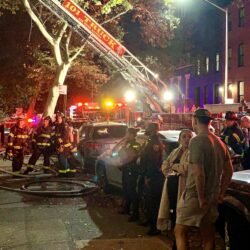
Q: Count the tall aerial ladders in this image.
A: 1